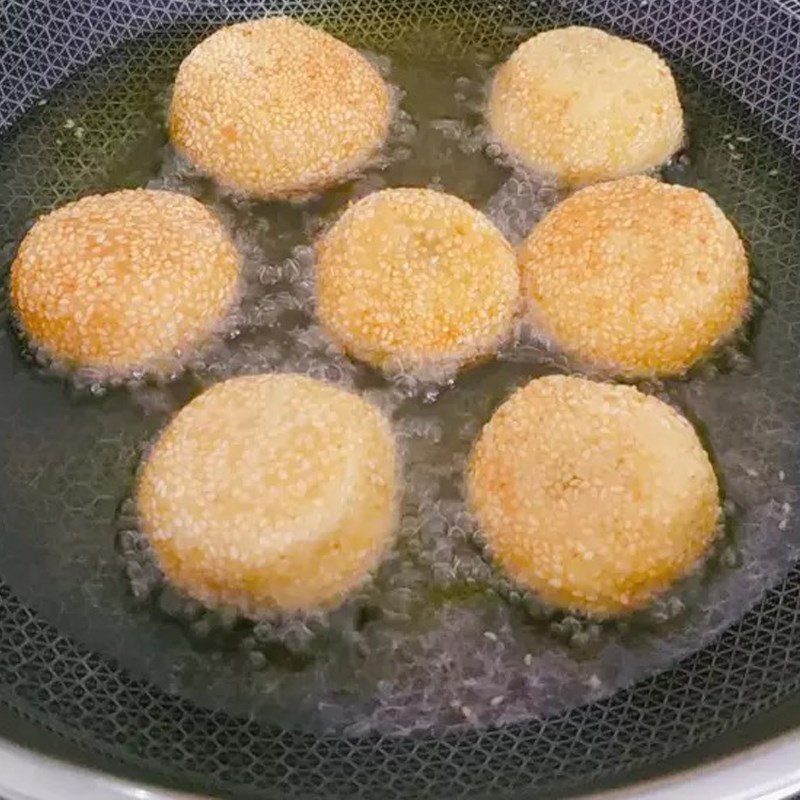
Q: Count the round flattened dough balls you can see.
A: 7